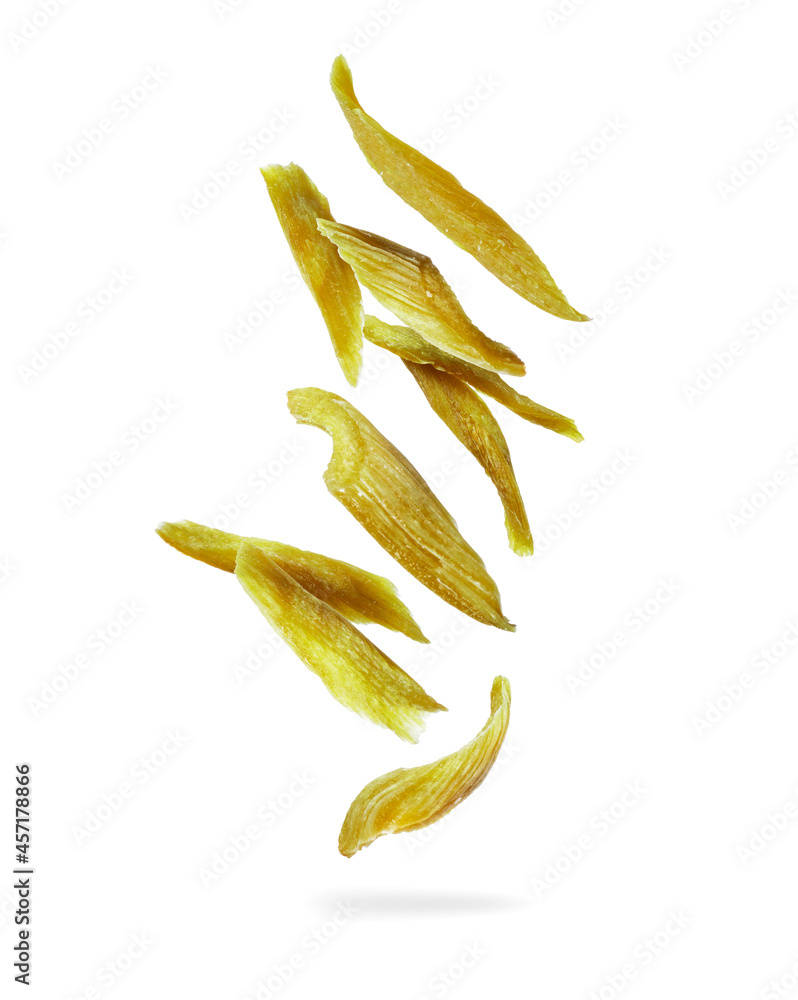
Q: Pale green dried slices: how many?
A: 9